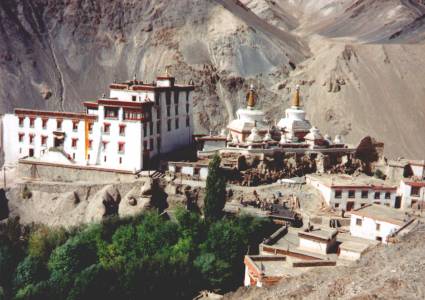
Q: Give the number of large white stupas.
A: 2